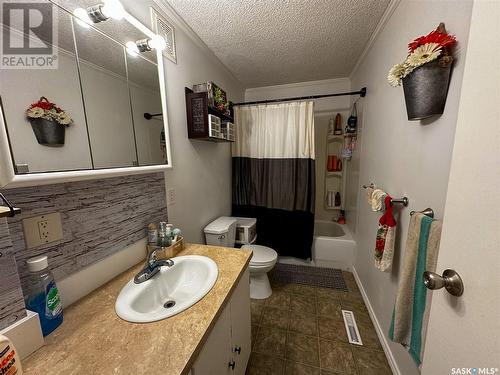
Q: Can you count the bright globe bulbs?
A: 2